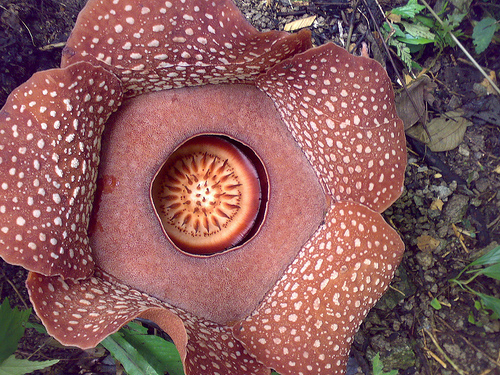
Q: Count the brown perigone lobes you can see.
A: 5